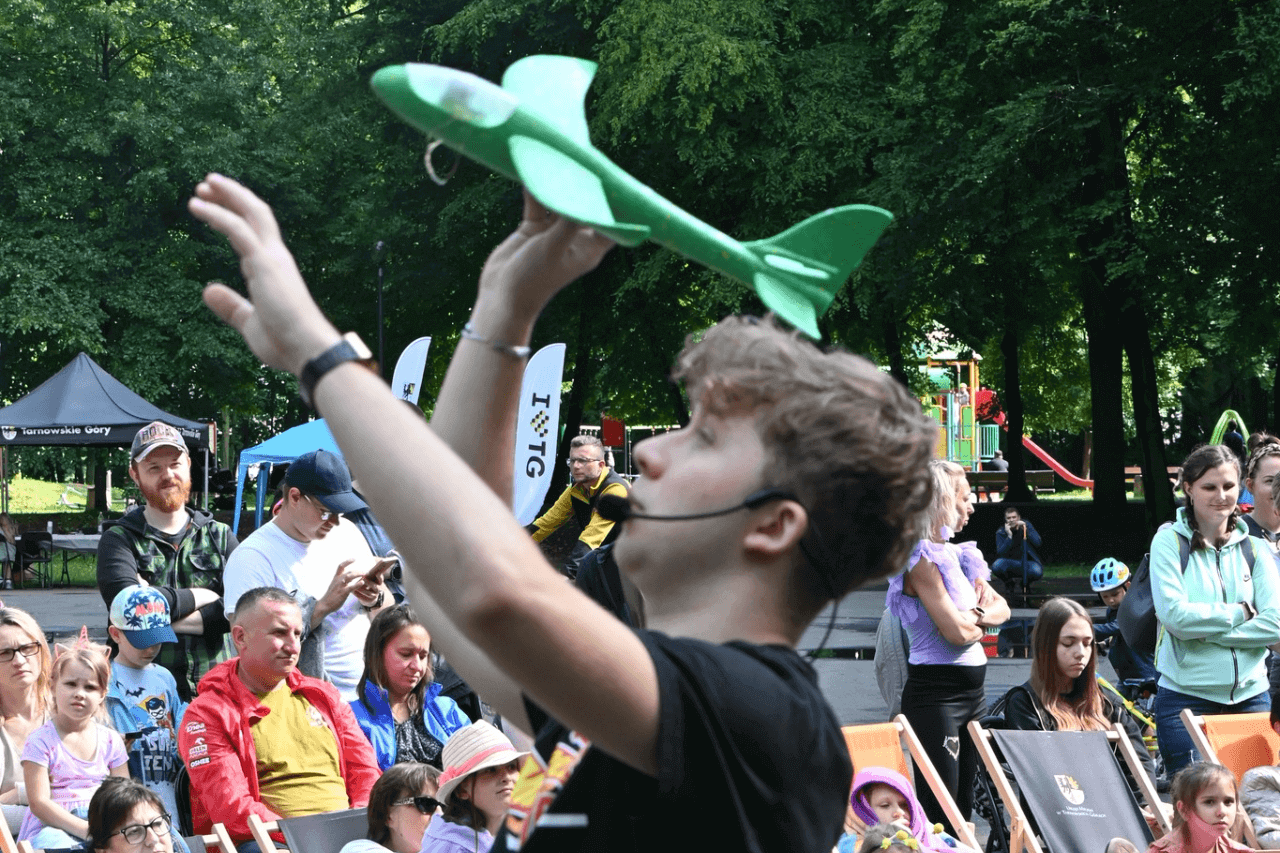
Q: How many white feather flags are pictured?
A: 2